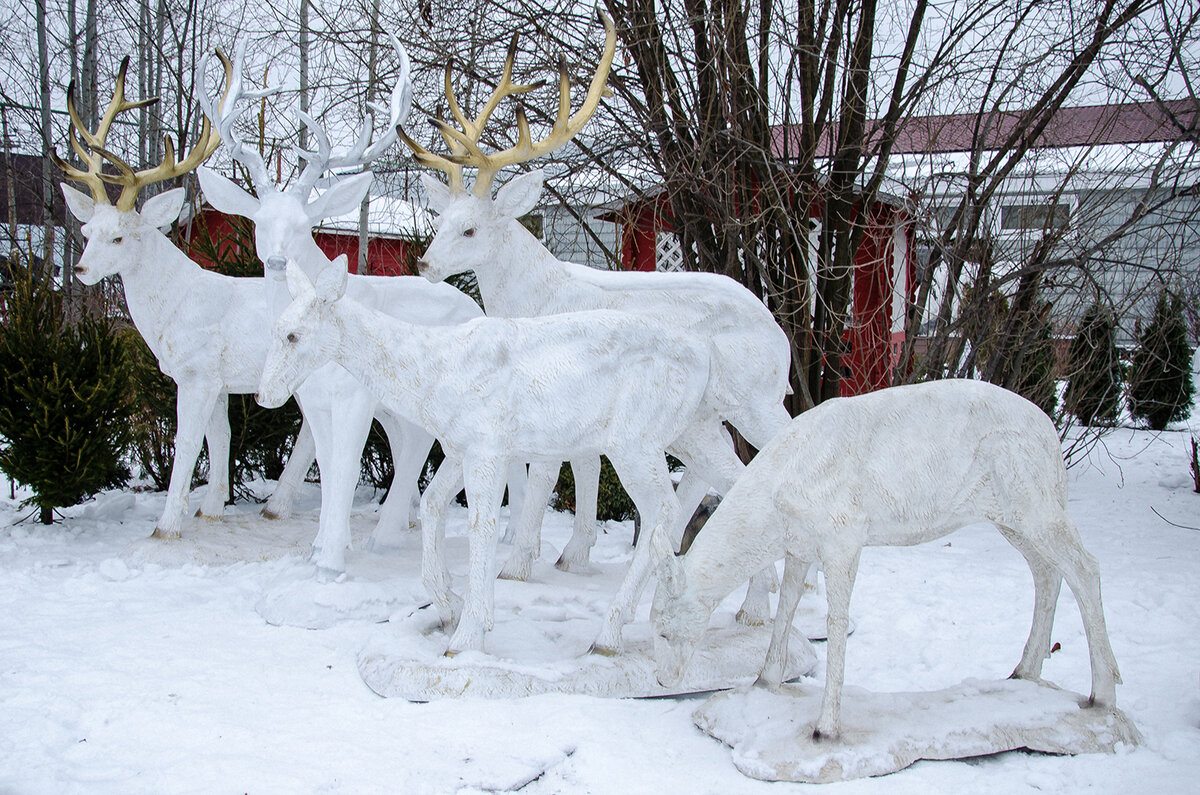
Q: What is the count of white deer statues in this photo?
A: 5